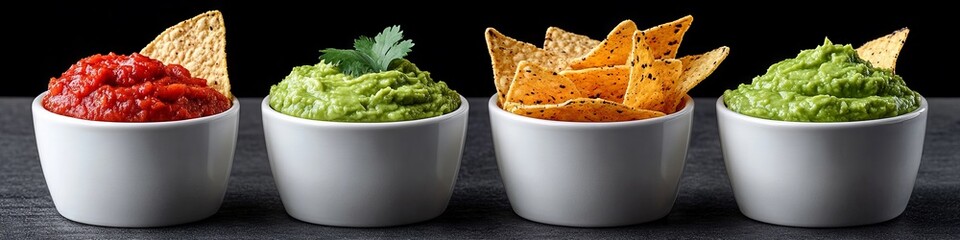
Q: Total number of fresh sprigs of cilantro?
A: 1